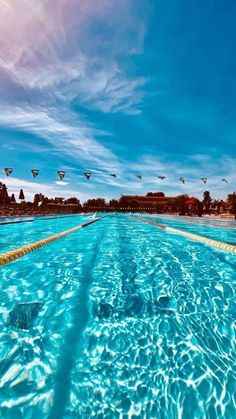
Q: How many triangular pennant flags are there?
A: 10